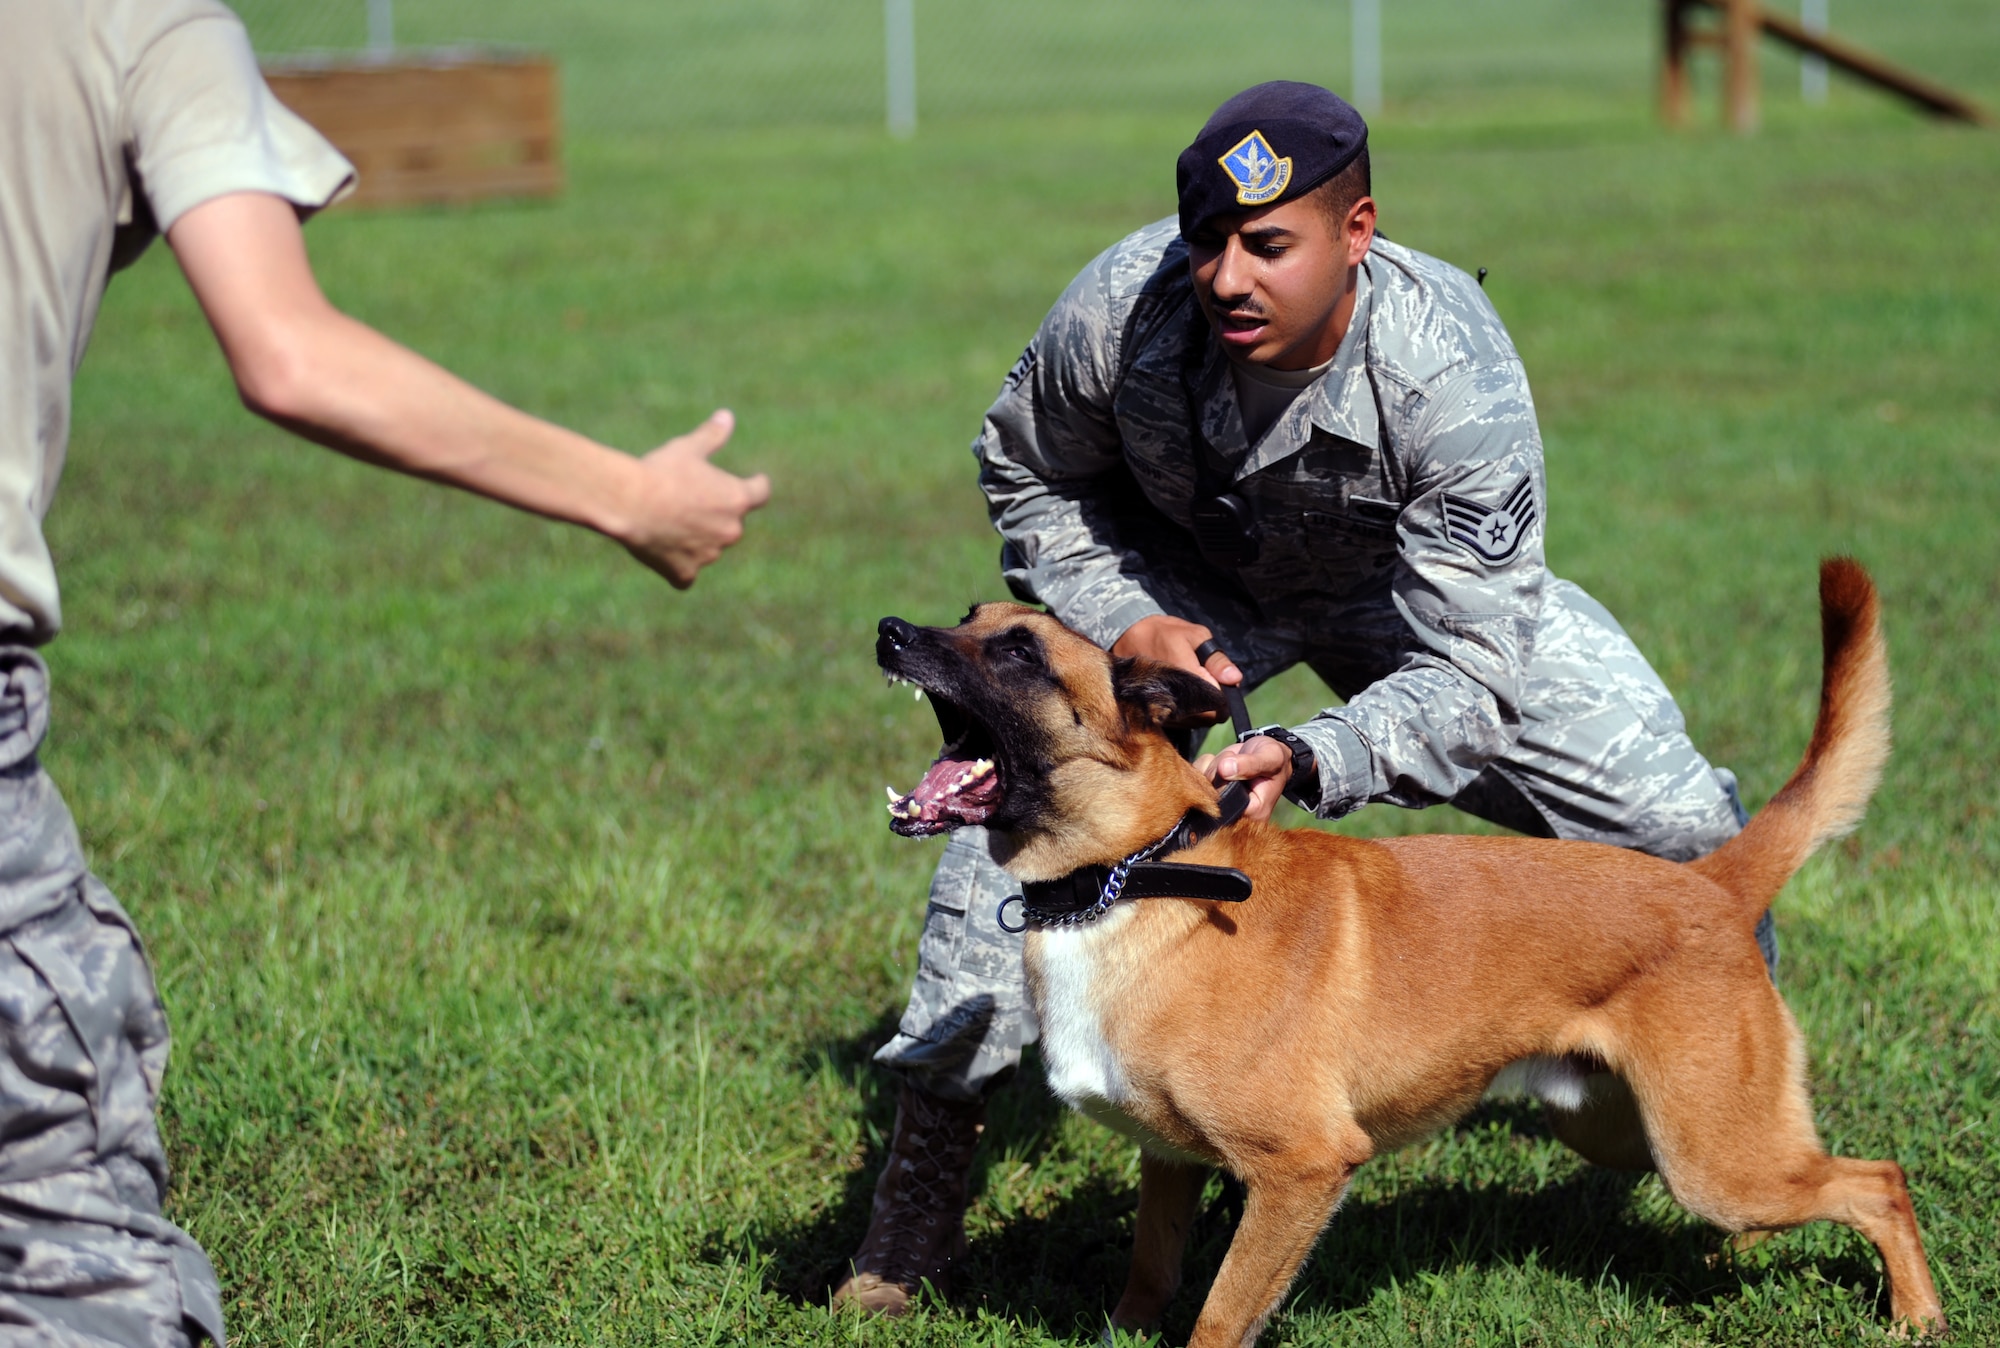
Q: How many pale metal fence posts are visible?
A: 4